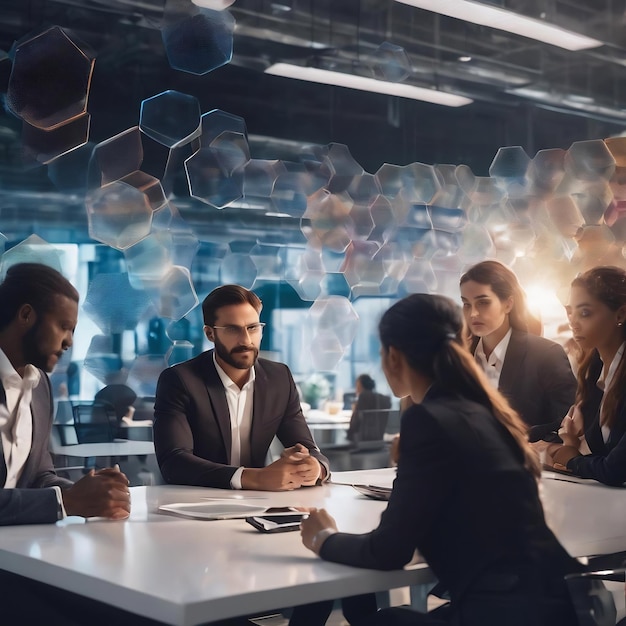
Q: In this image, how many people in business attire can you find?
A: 5